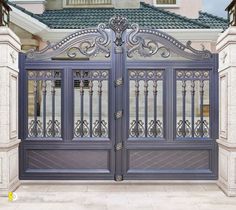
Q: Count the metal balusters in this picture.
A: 12